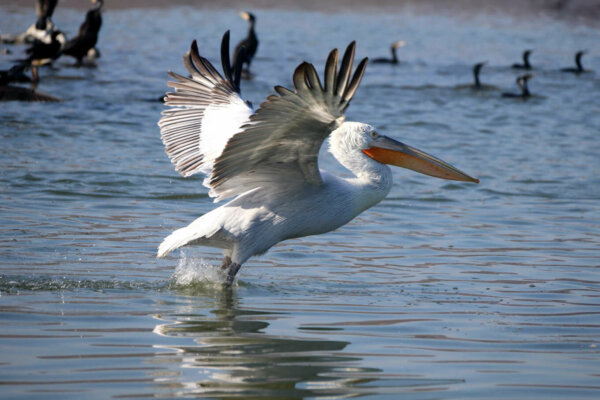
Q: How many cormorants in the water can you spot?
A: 5